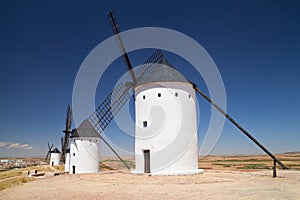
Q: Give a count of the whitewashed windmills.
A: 4